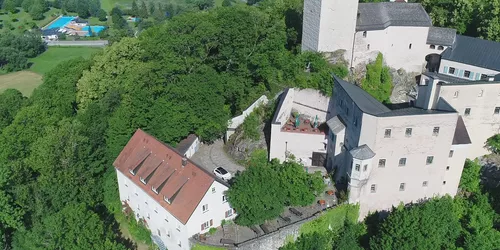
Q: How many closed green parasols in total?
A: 2